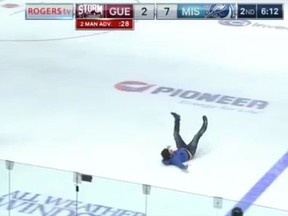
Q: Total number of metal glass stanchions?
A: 4